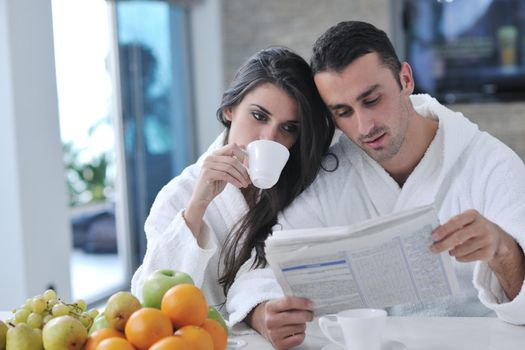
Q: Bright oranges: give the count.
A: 7